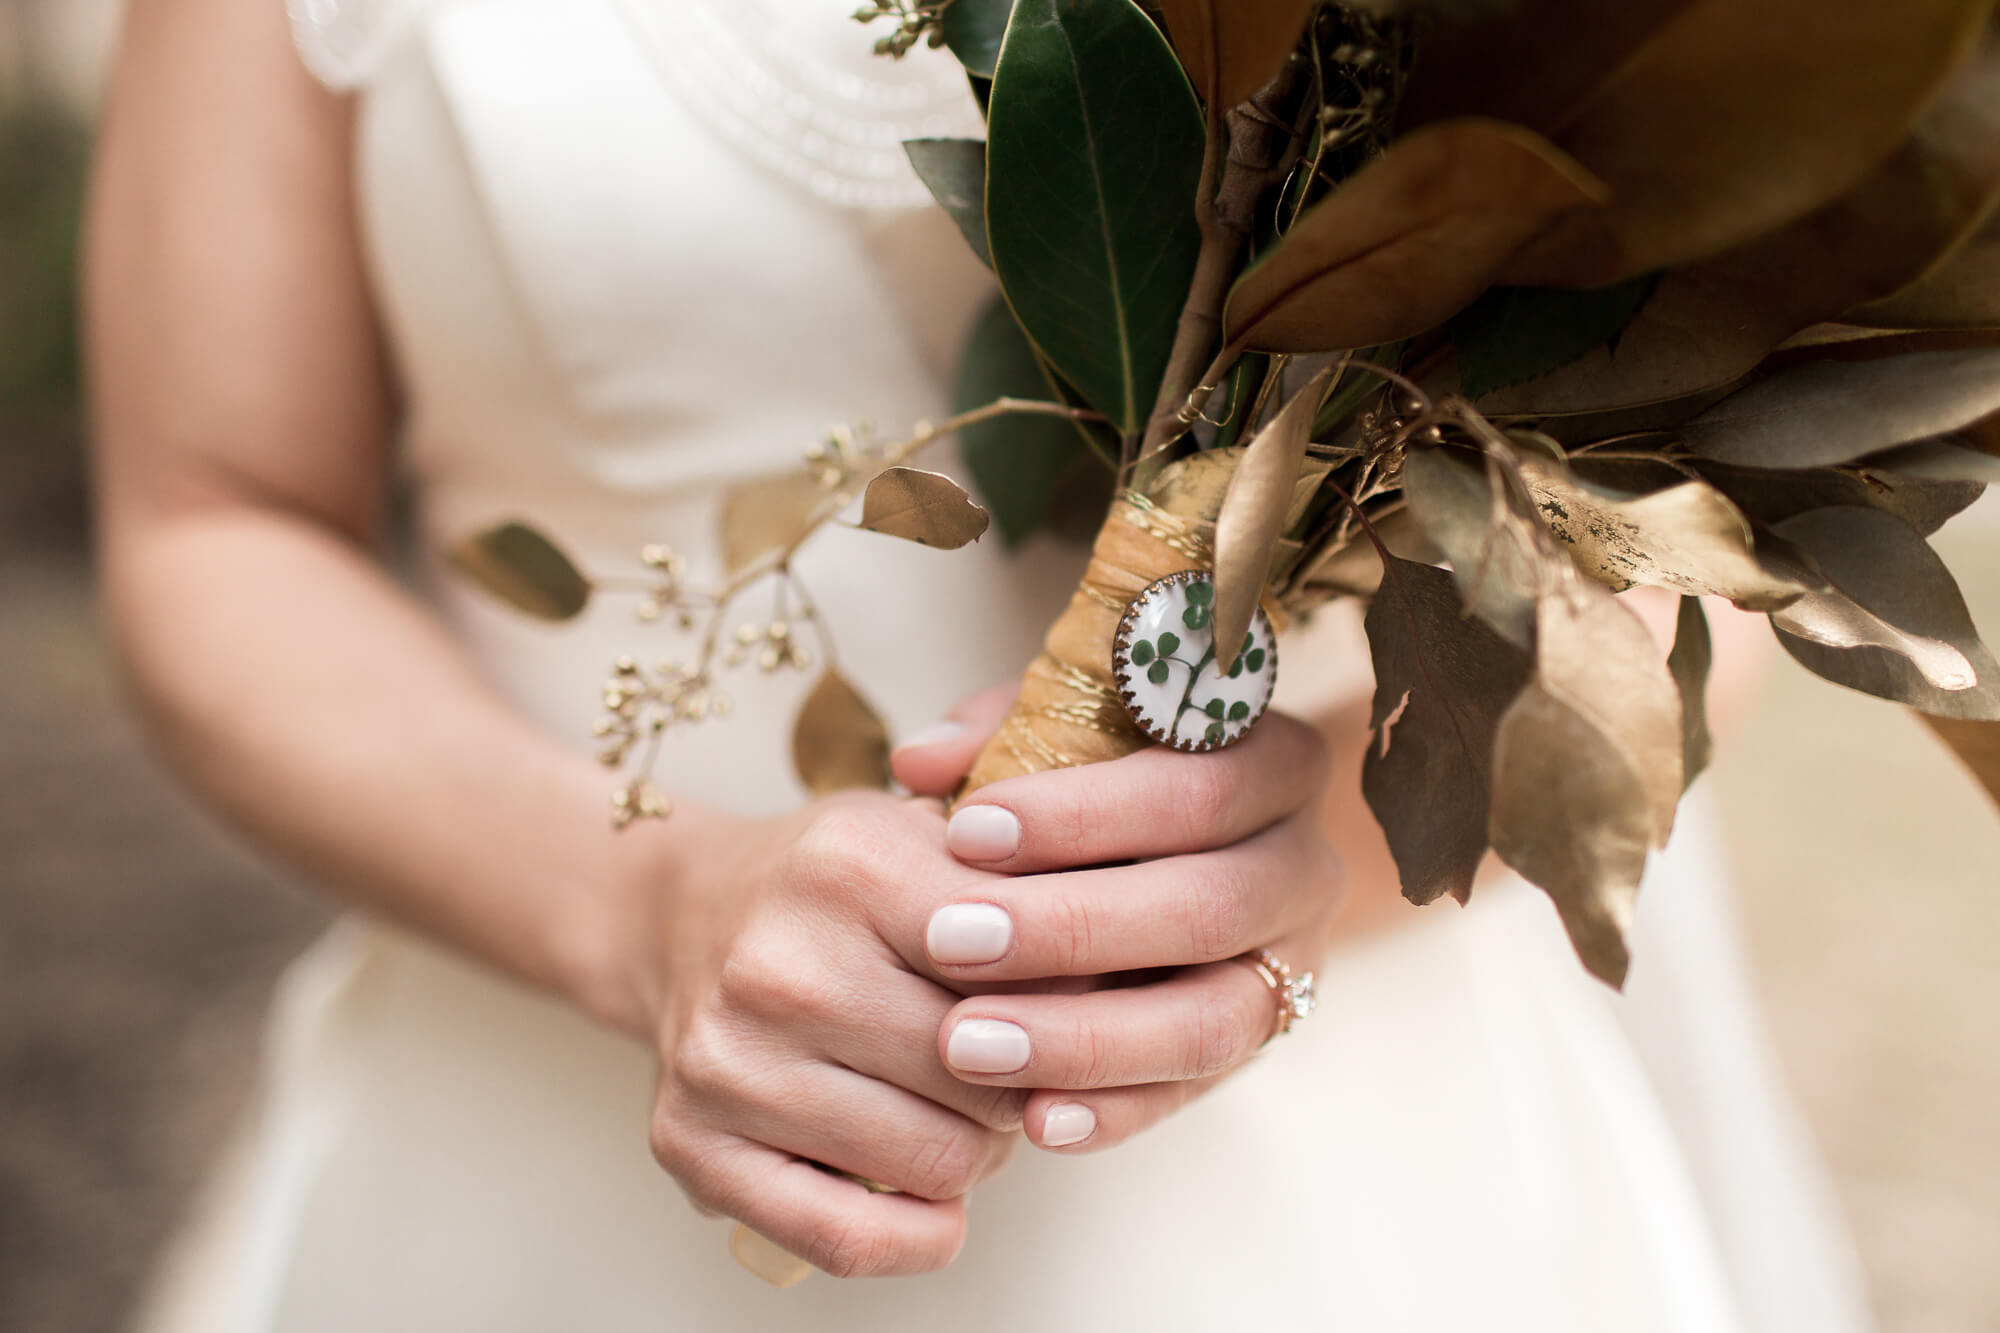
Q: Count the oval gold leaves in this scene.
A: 4